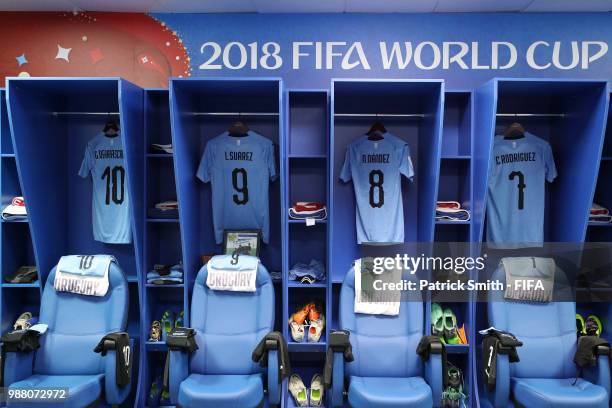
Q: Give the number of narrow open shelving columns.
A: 5